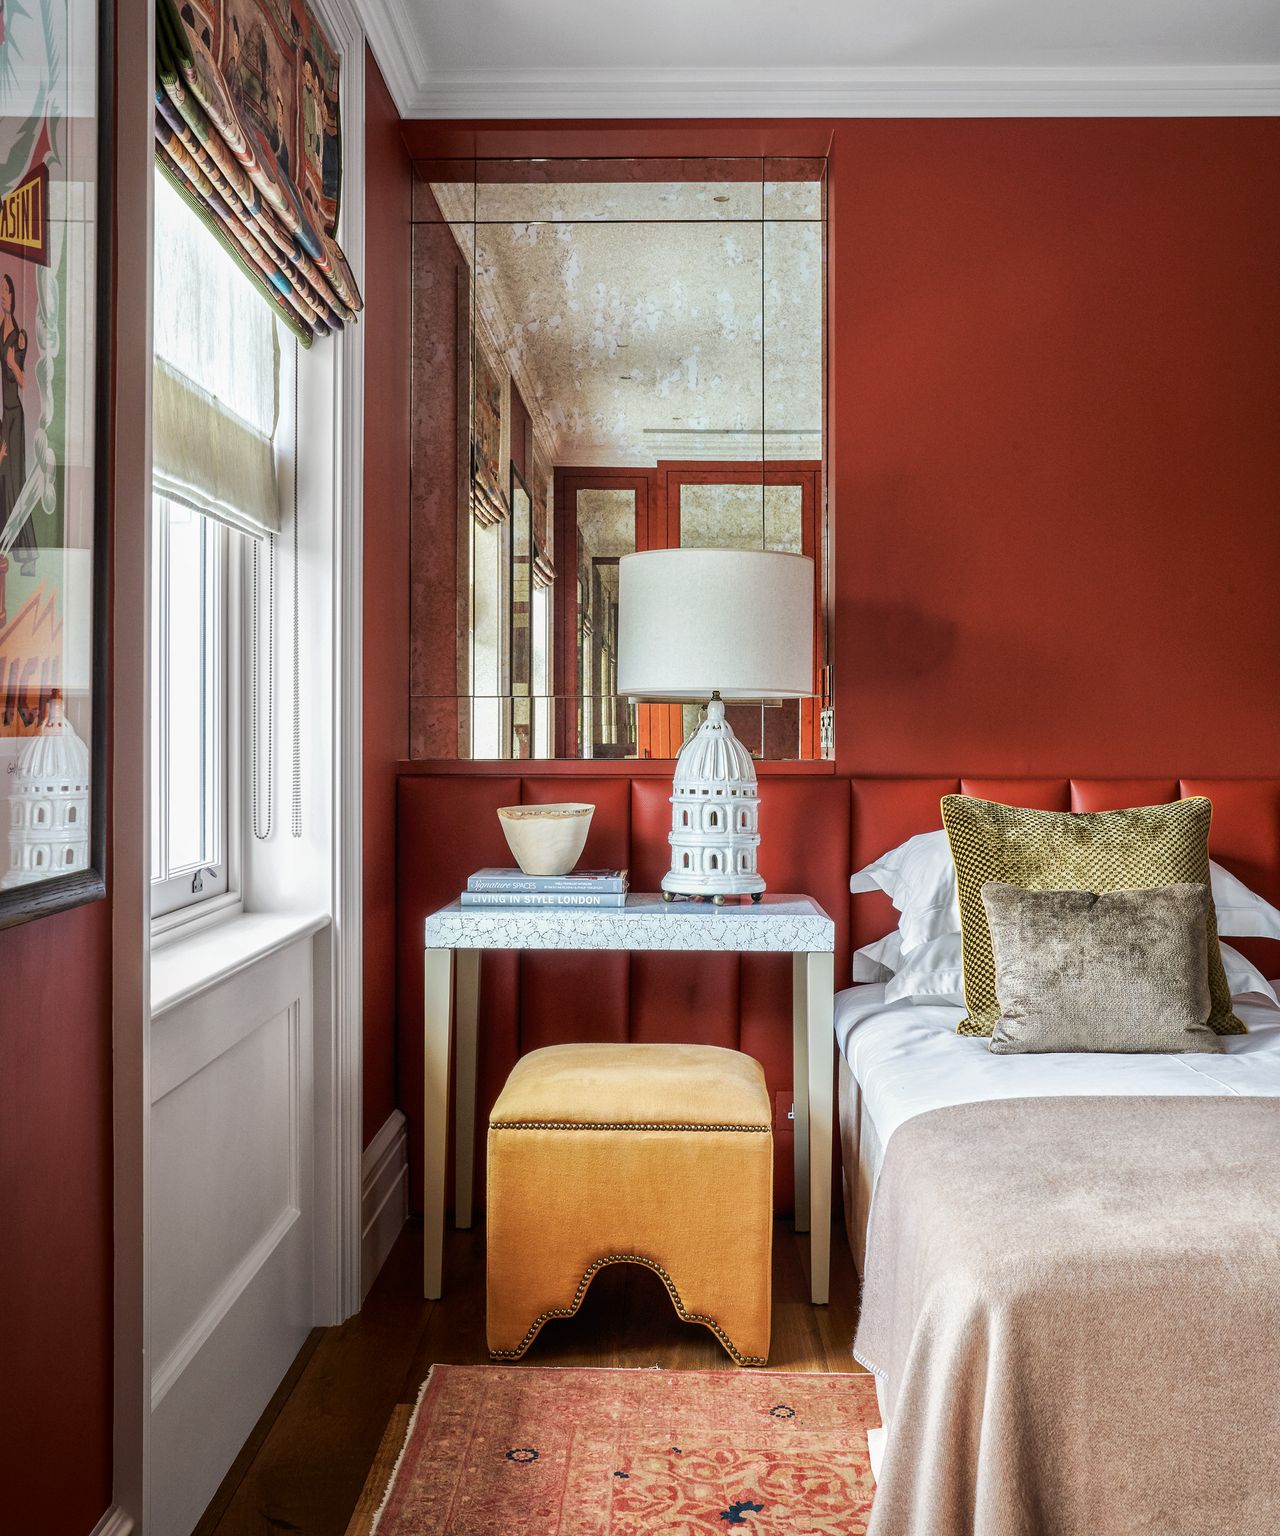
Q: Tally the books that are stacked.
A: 2